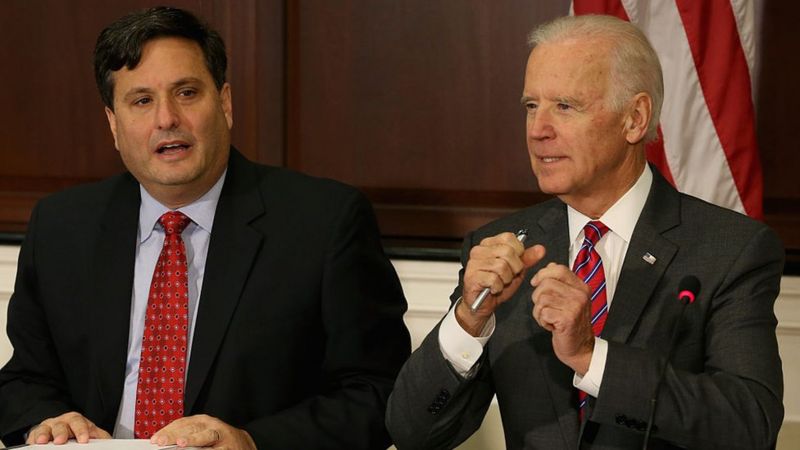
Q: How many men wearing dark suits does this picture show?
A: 2